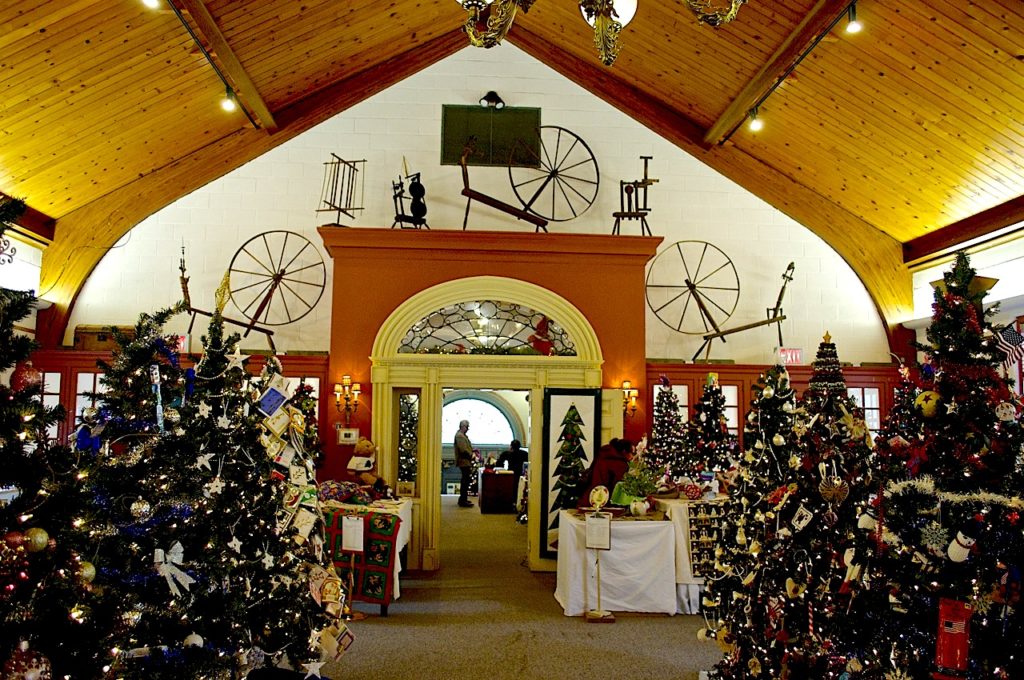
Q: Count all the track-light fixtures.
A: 4